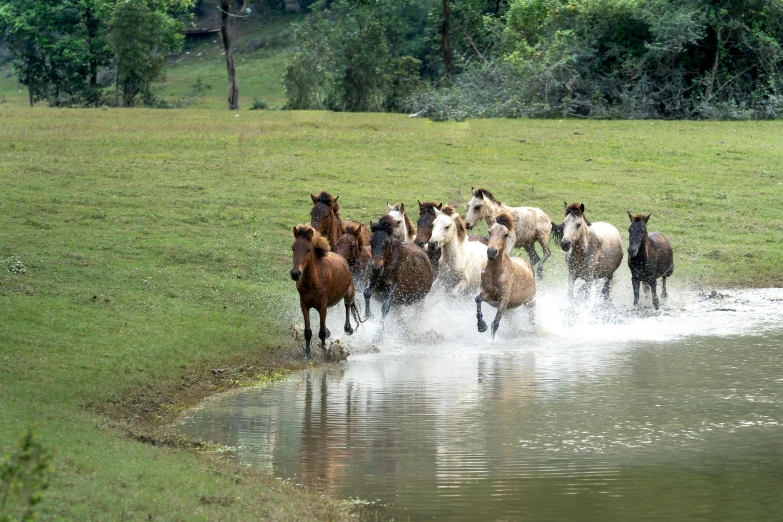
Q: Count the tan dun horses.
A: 1